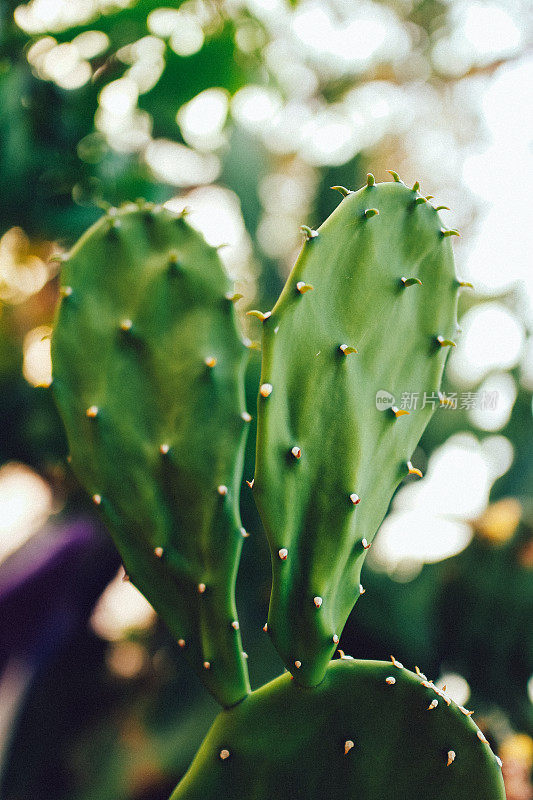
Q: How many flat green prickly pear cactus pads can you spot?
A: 3